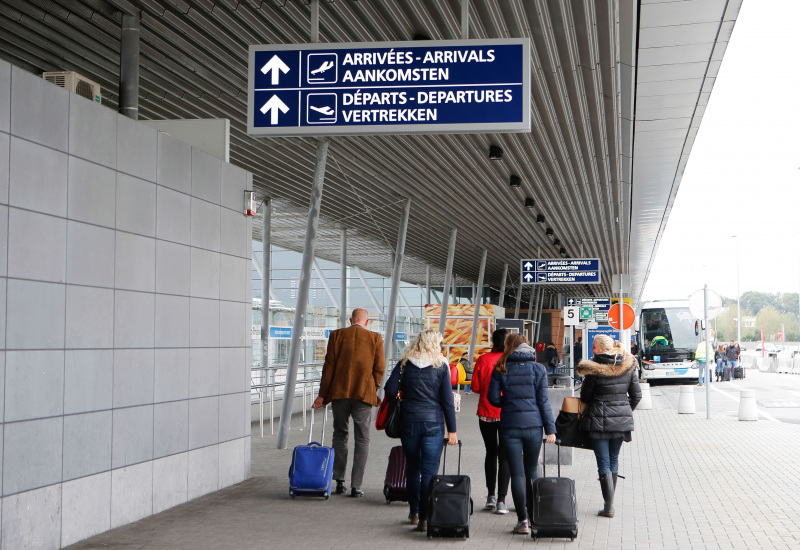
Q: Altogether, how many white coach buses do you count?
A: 1